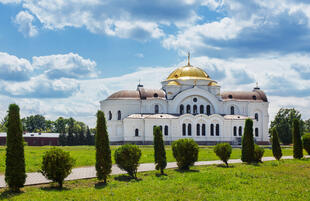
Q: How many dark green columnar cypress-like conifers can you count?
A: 6